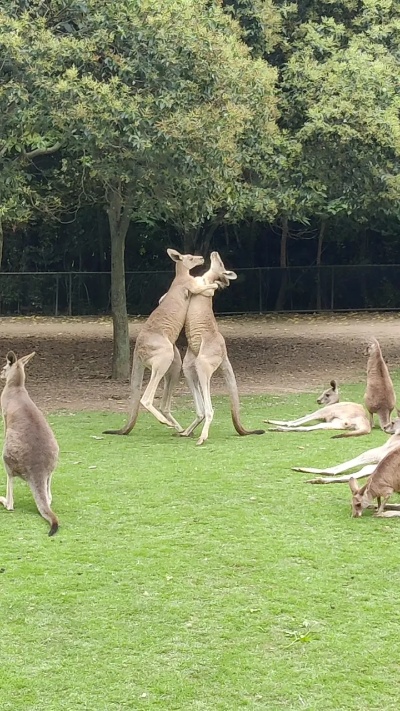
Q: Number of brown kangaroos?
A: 7